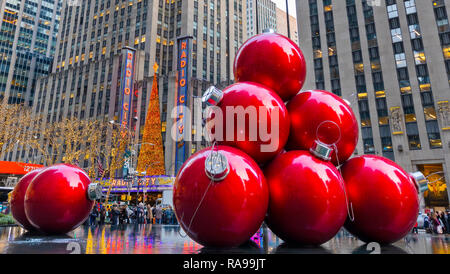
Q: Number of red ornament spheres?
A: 8